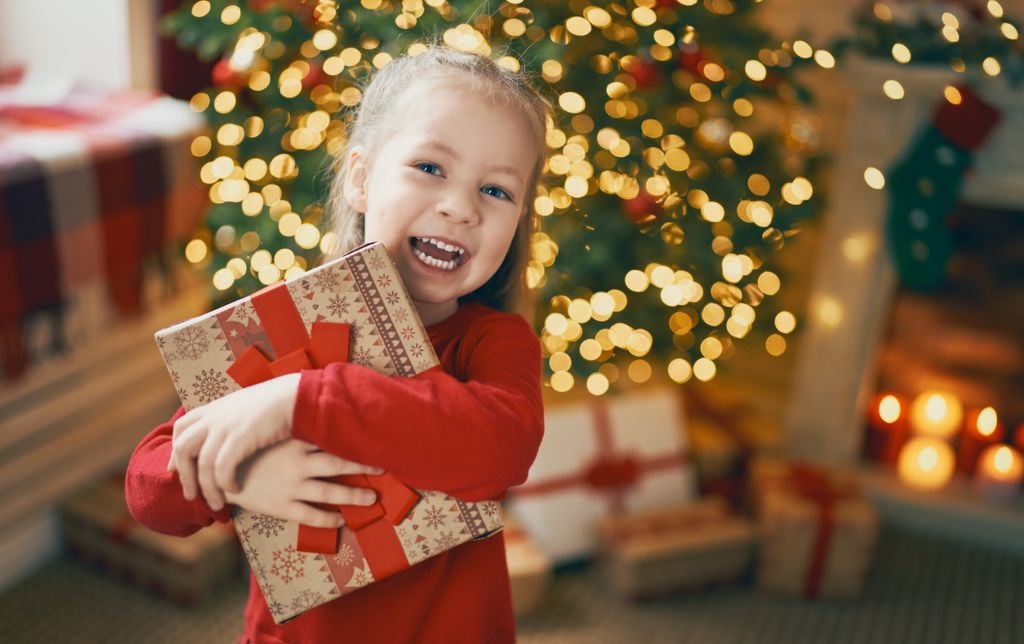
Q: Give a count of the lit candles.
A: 5